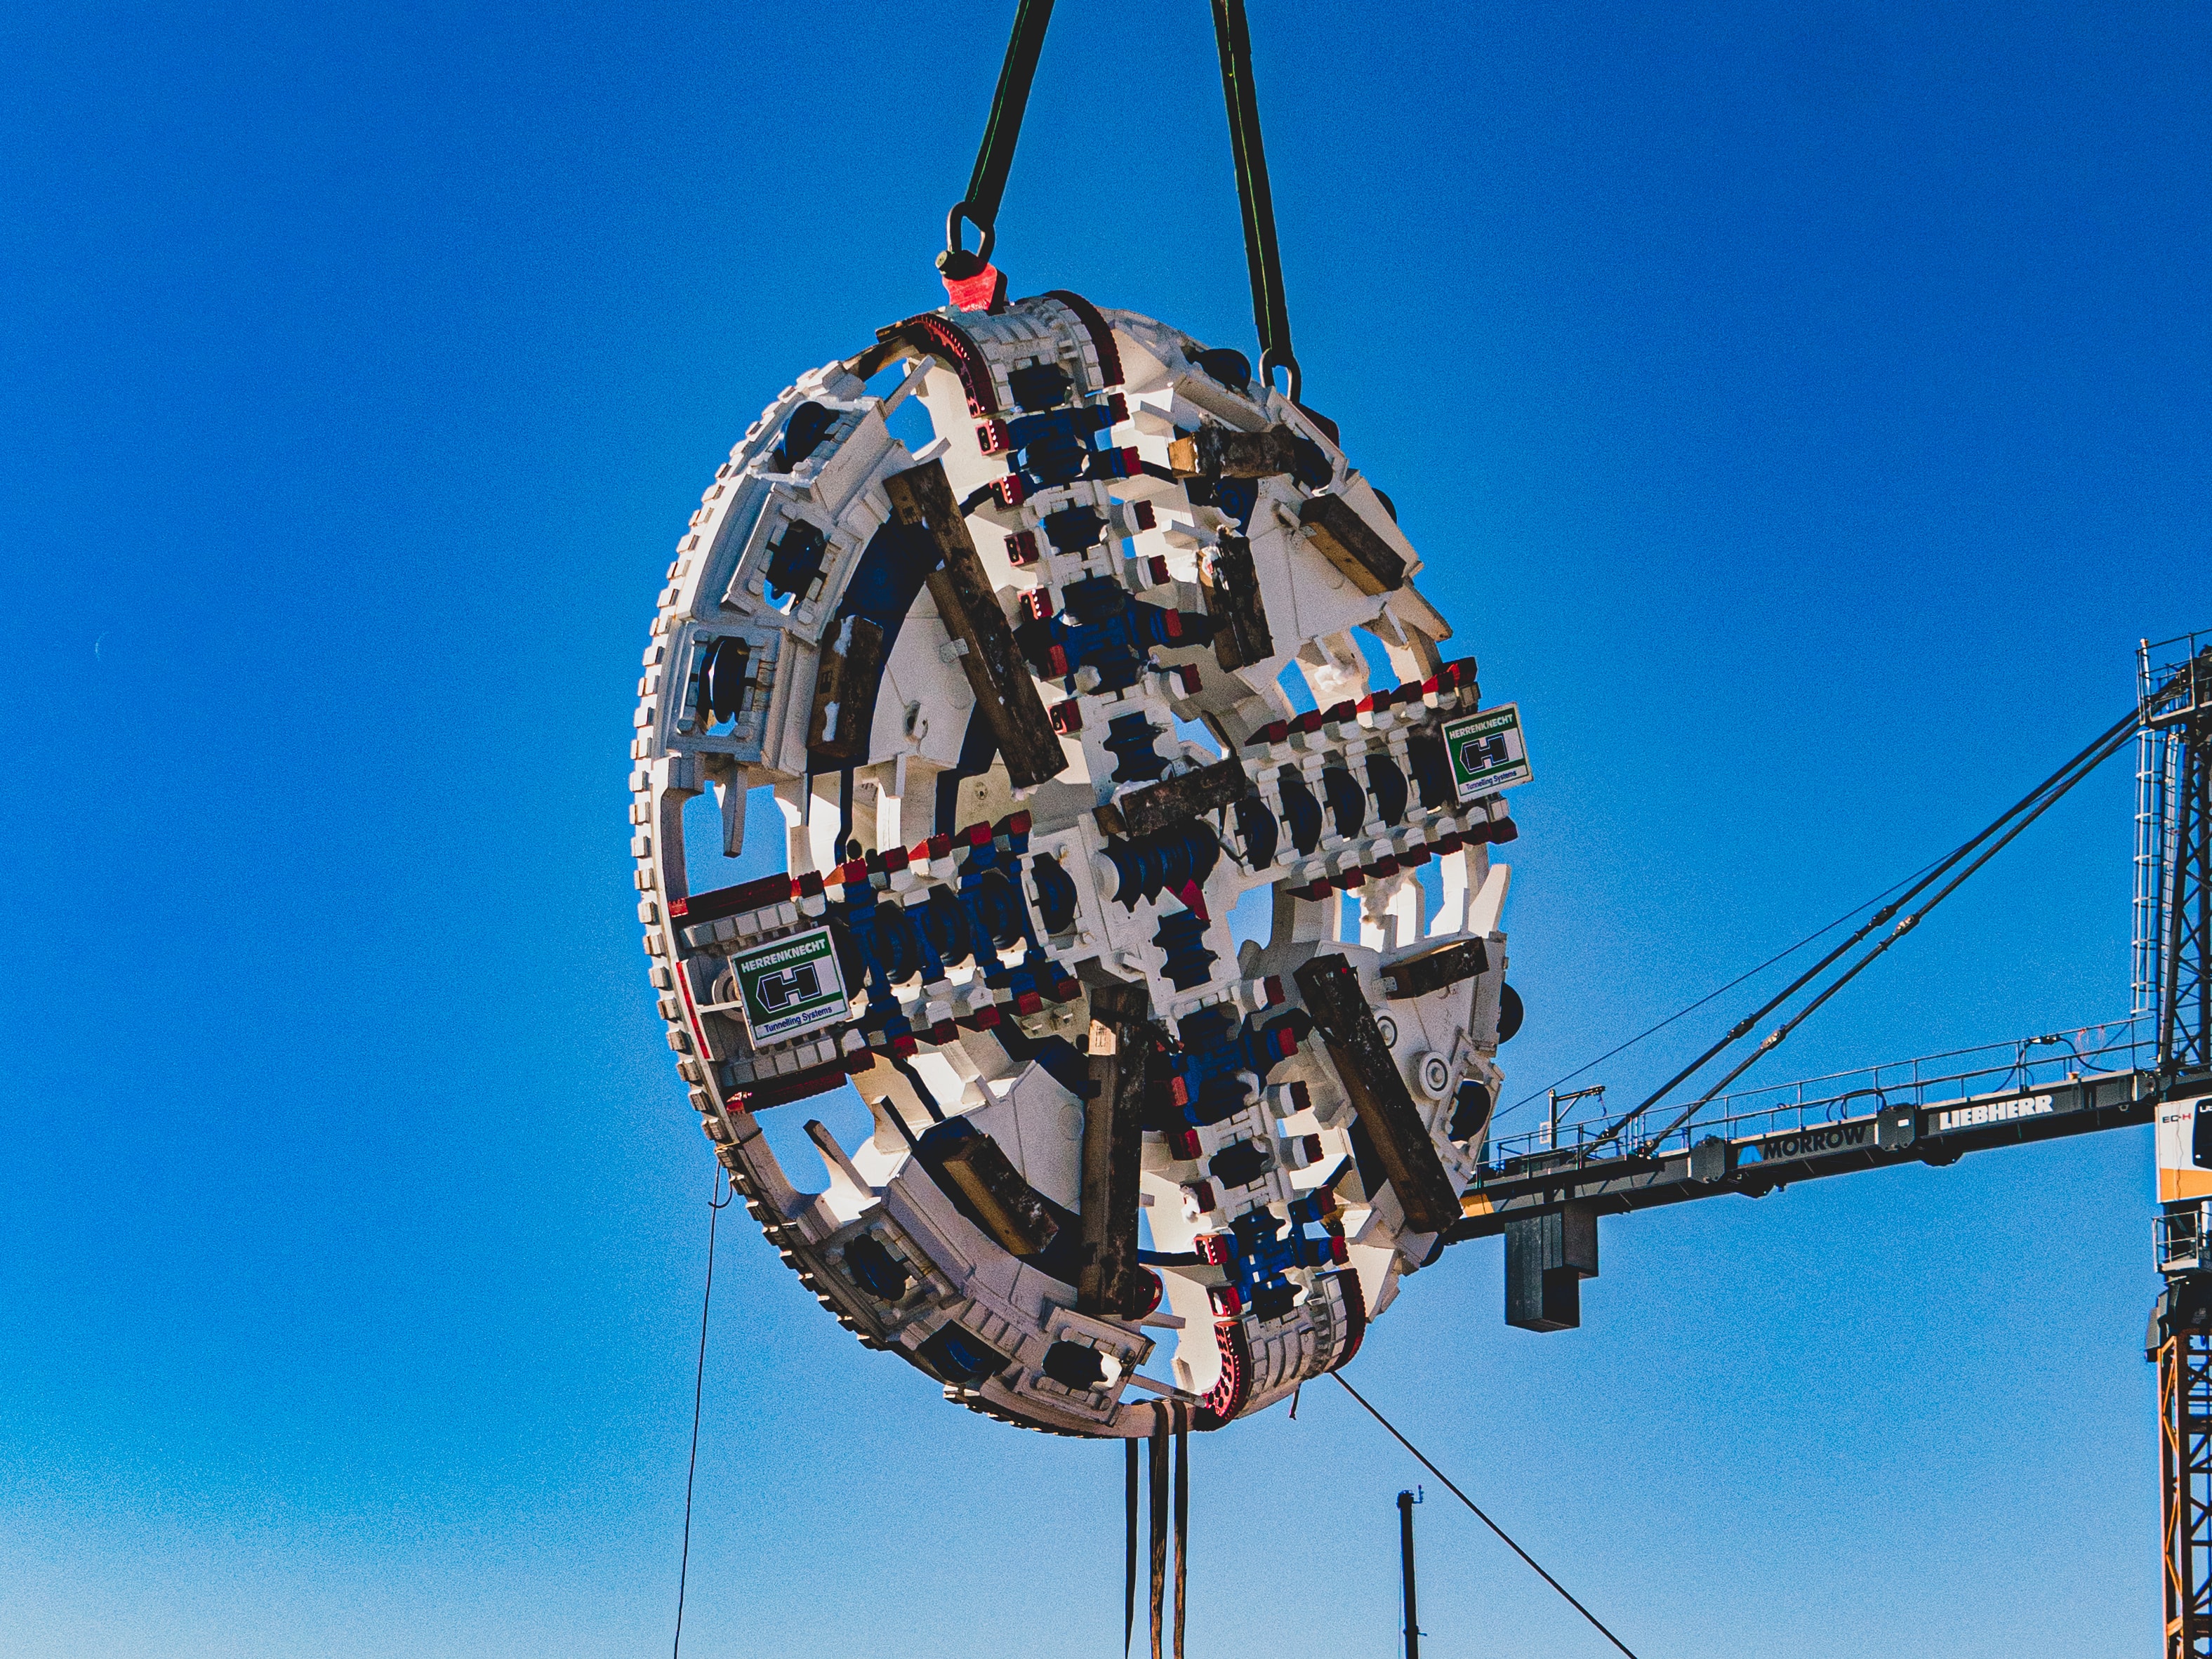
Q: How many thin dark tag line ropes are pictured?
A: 2